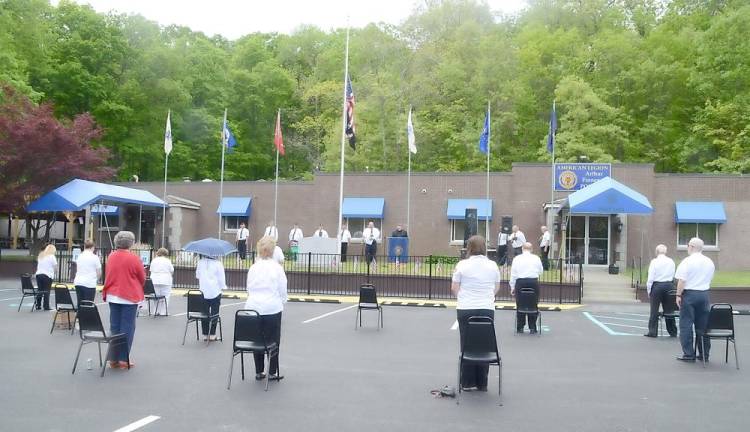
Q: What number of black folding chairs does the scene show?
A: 11